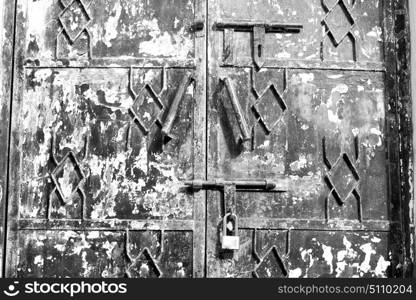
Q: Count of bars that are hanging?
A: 2